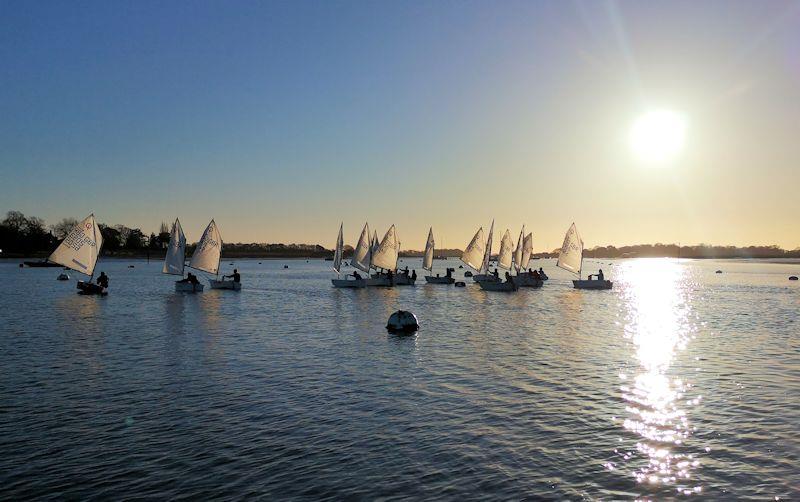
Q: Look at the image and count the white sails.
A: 14